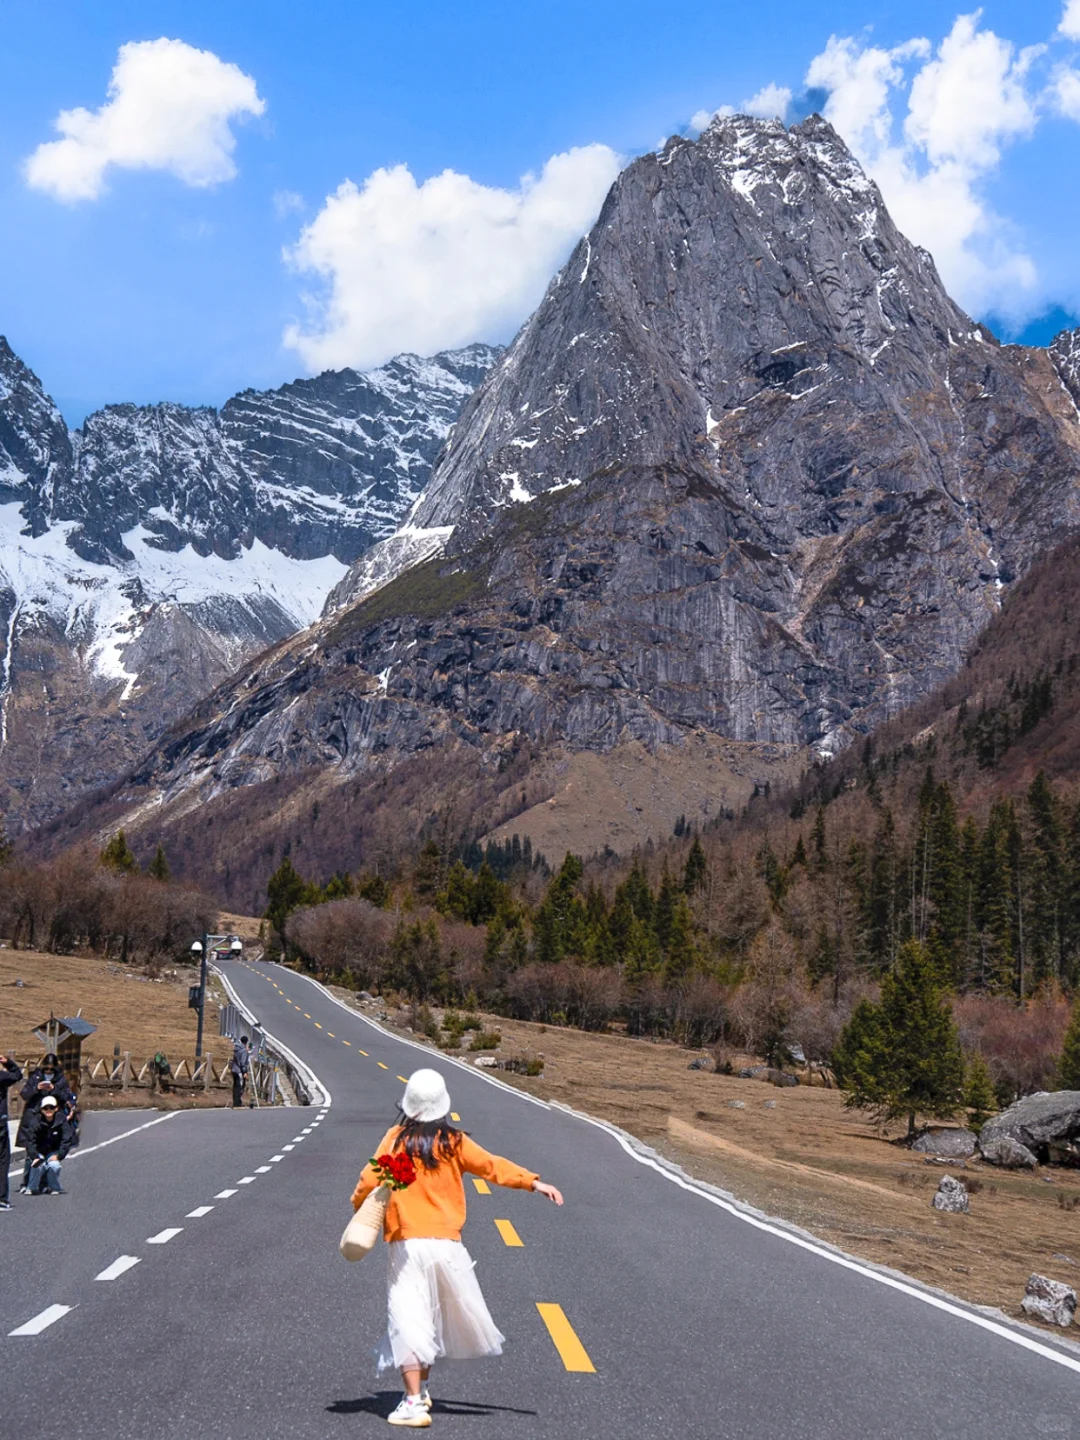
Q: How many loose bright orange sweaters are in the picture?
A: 1